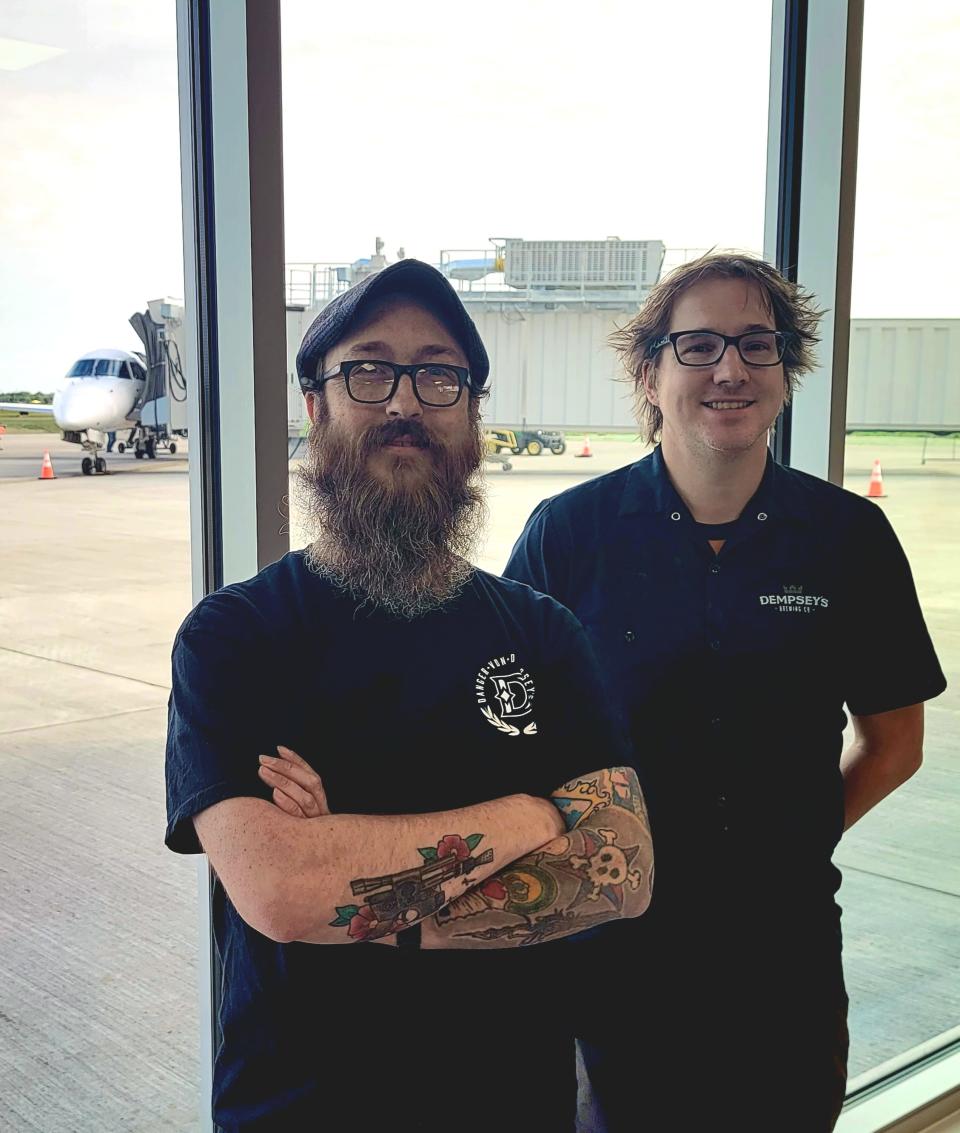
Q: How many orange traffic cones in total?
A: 3